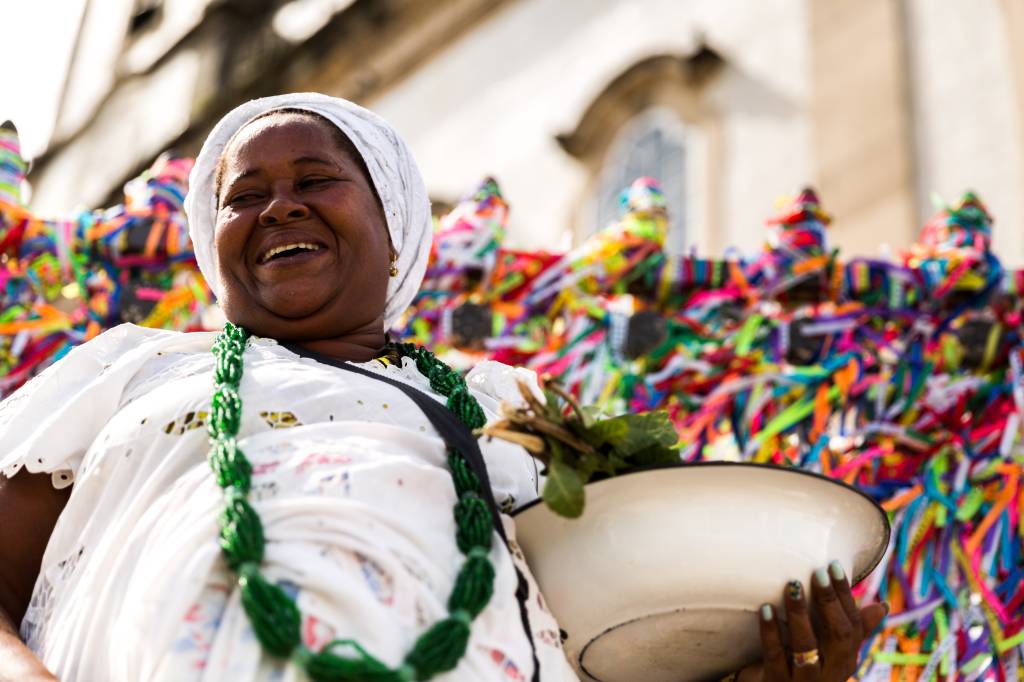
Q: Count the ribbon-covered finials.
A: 6